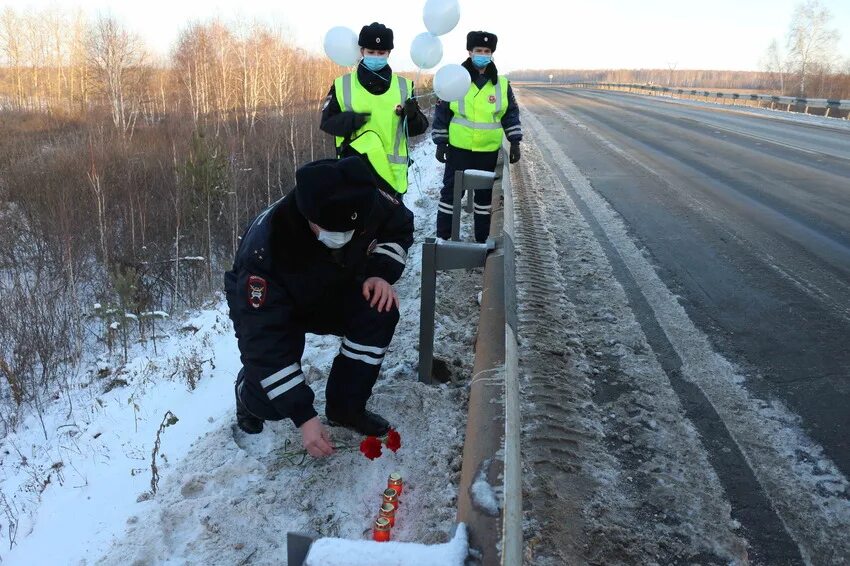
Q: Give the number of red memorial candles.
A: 4